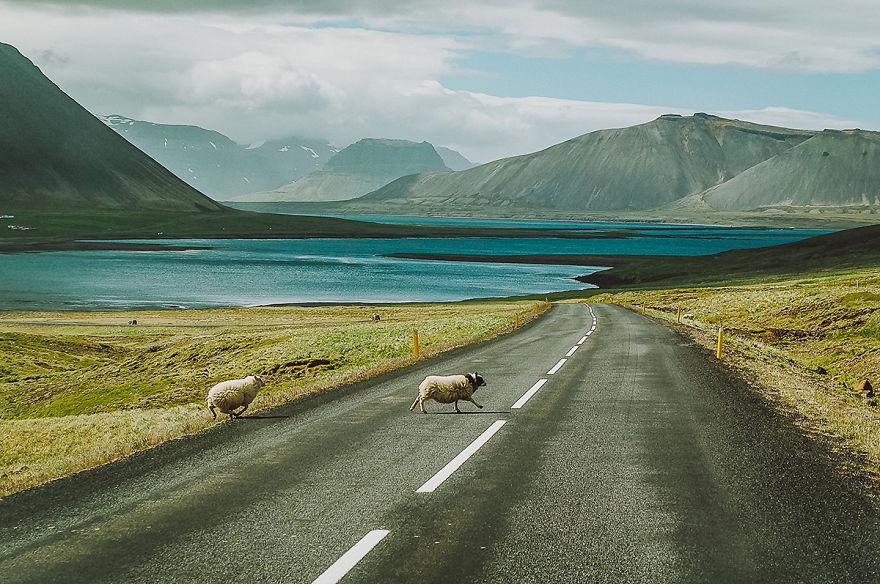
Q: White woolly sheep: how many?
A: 2